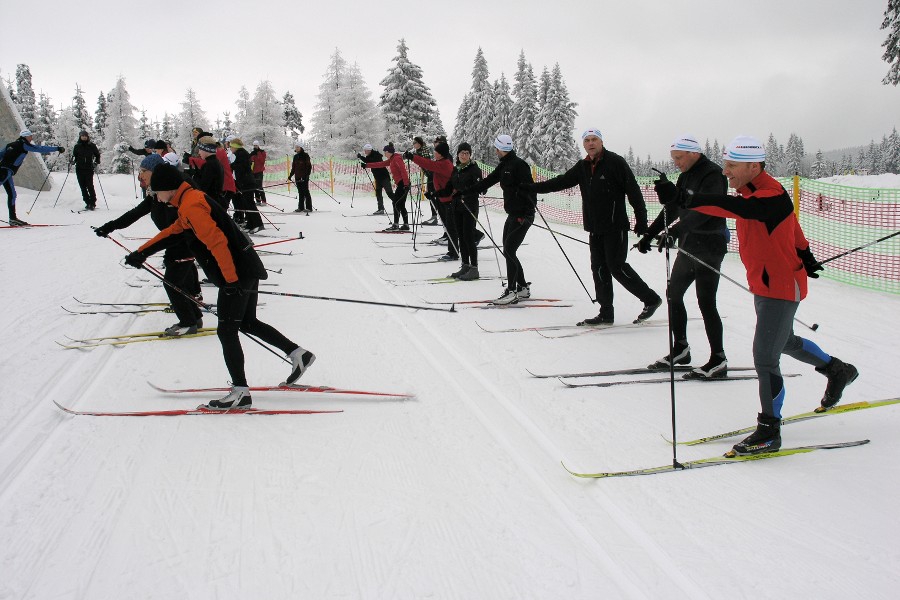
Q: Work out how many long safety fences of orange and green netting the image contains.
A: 1